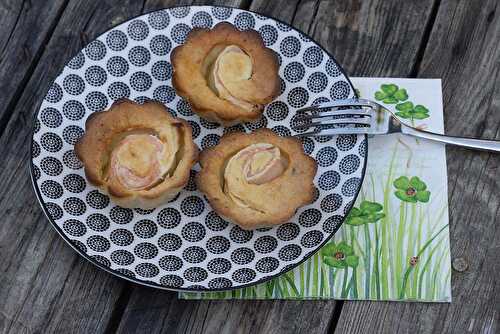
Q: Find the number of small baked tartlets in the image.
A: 3